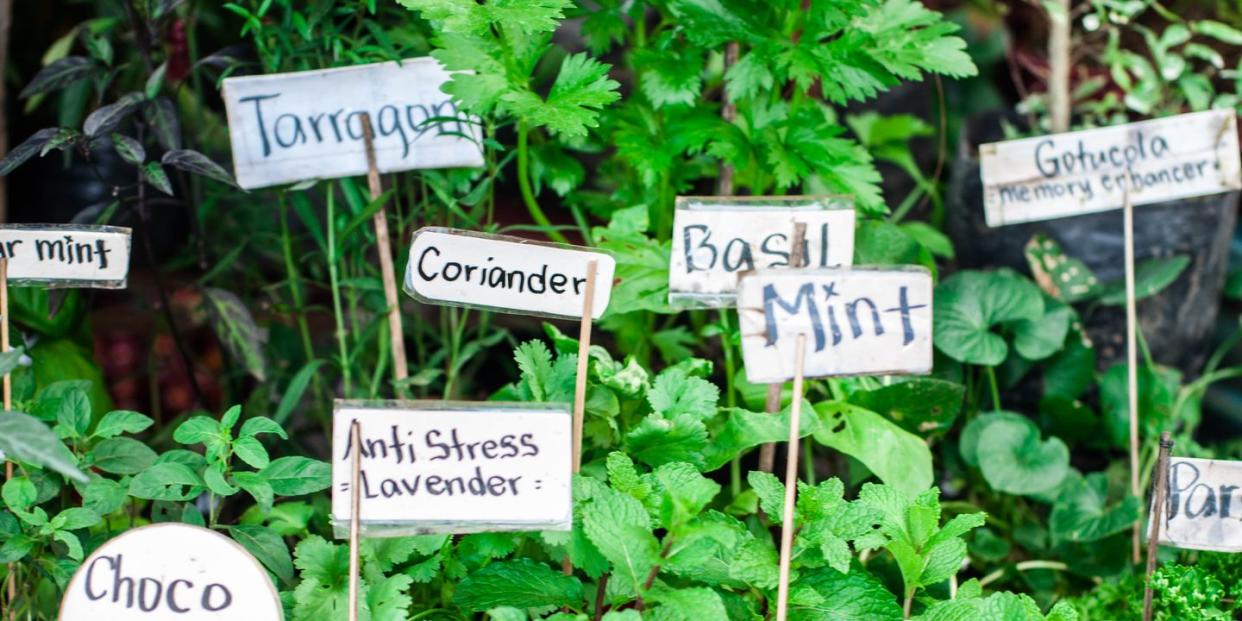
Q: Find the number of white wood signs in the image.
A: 9